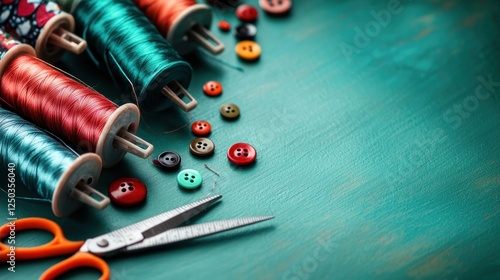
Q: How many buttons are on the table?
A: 13